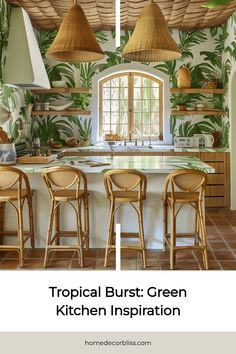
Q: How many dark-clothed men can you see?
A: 0